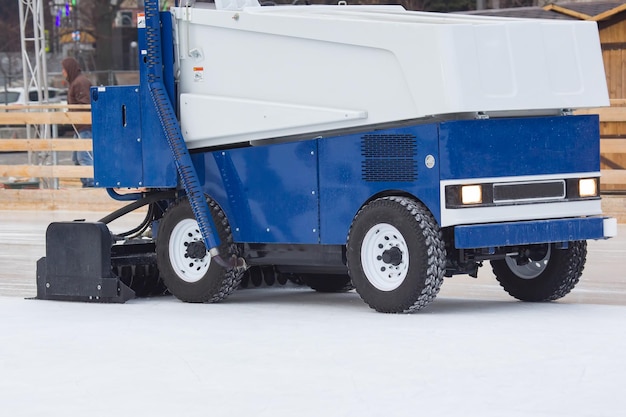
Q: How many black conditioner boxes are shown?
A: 1